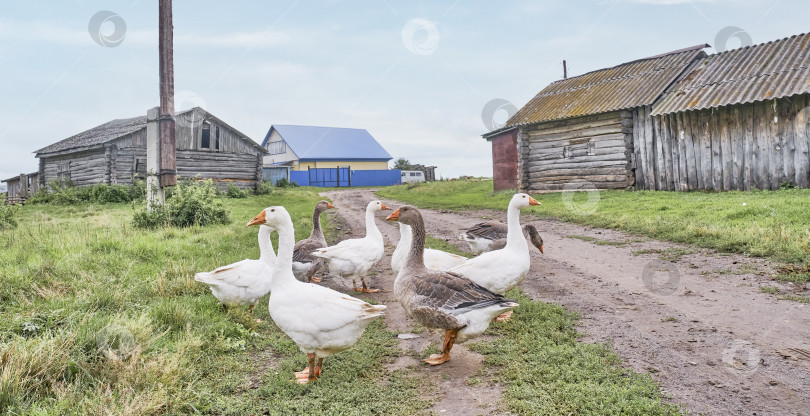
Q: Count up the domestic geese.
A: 8